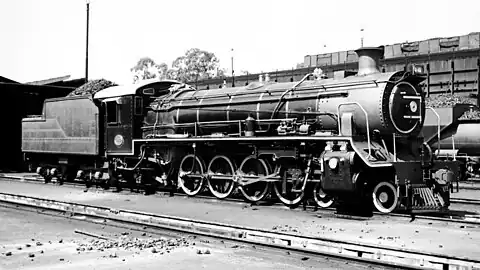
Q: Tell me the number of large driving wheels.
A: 4